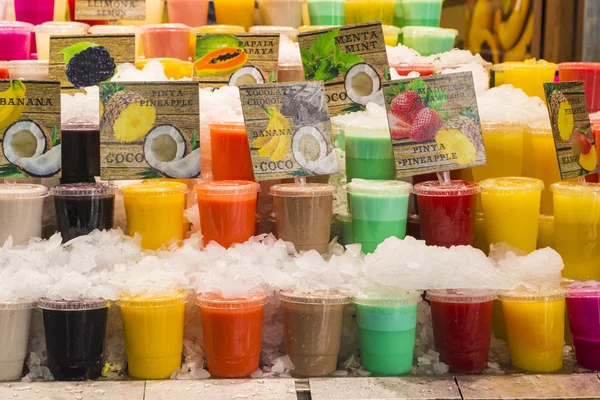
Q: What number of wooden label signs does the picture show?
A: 9